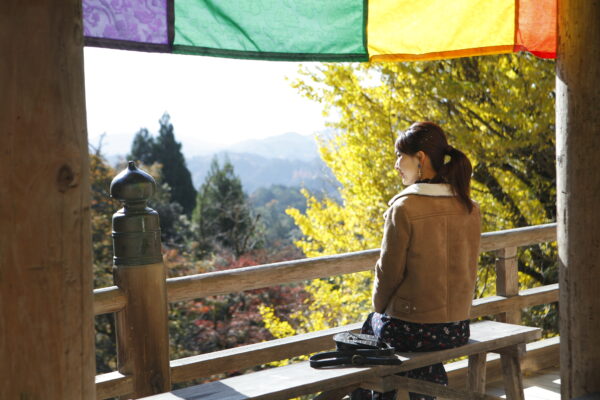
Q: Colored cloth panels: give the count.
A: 4